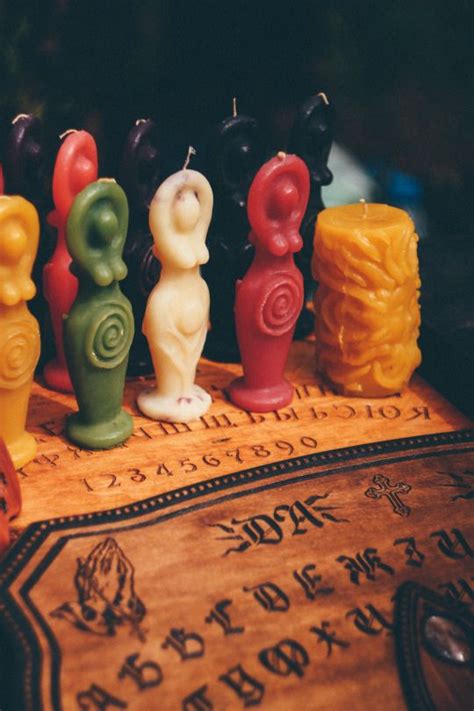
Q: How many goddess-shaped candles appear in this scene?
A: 9